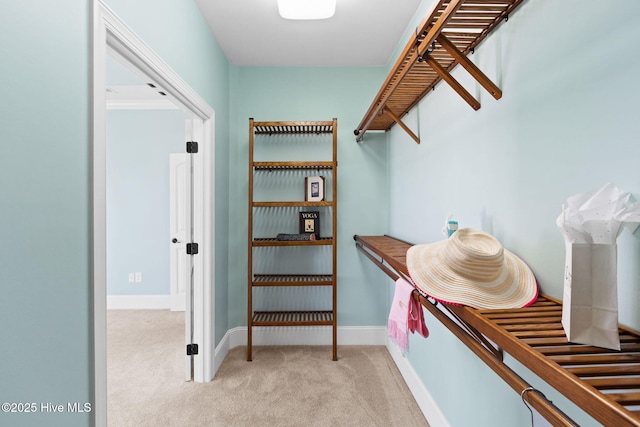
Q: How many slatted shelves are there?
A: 8